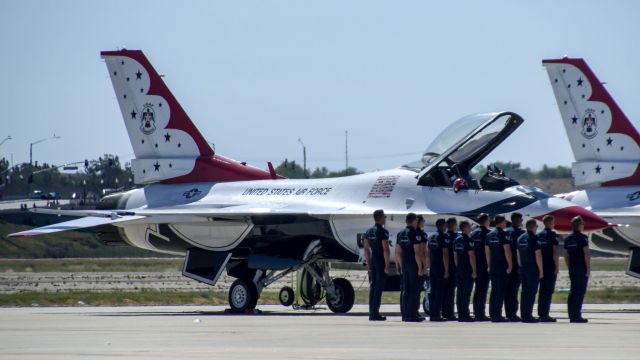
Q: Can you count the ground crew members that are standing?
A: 12